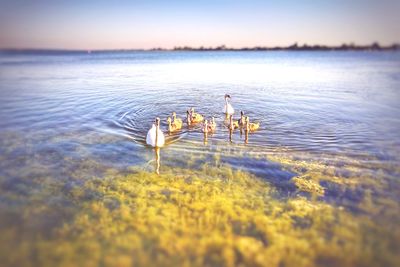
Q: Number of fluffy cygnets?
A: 9